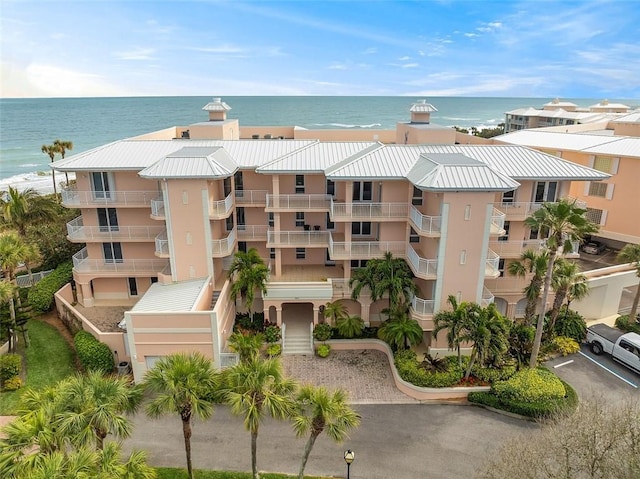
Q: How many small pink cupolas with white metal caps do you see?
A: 2